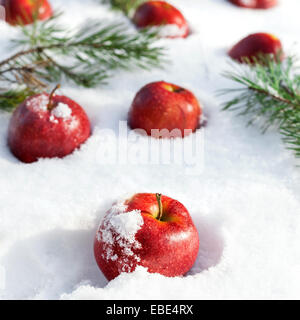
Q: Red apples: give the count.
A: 7